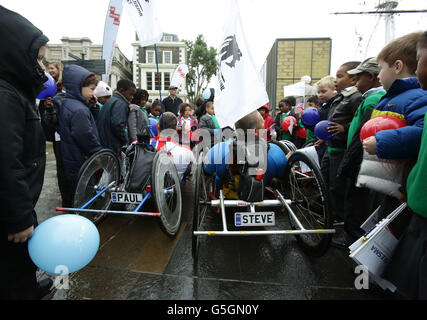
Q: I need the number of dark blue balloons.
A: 4